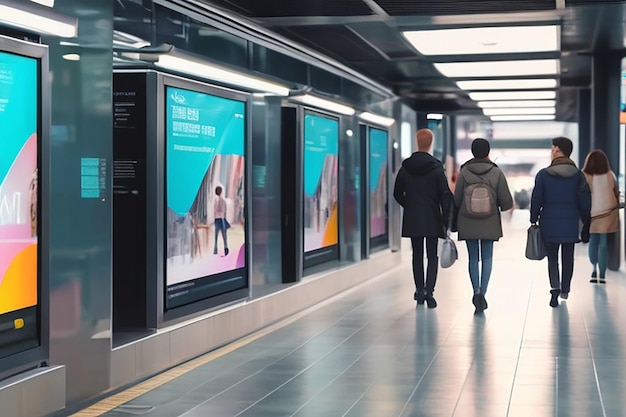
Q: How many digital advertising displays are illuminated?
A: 4